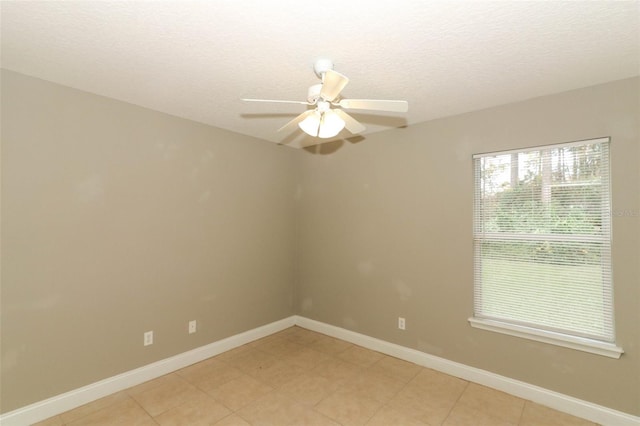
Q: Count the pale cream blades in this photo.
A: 5